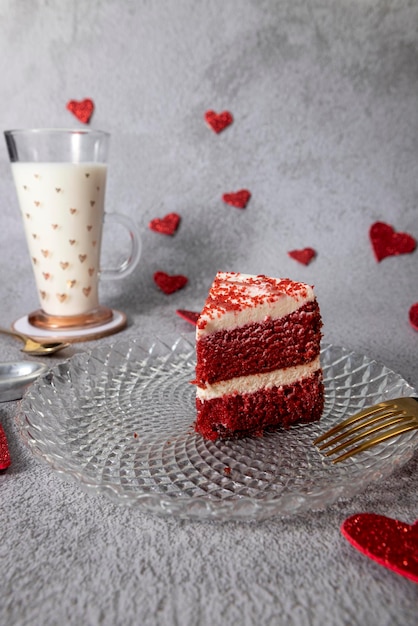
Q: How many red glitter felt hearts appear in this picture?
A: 11